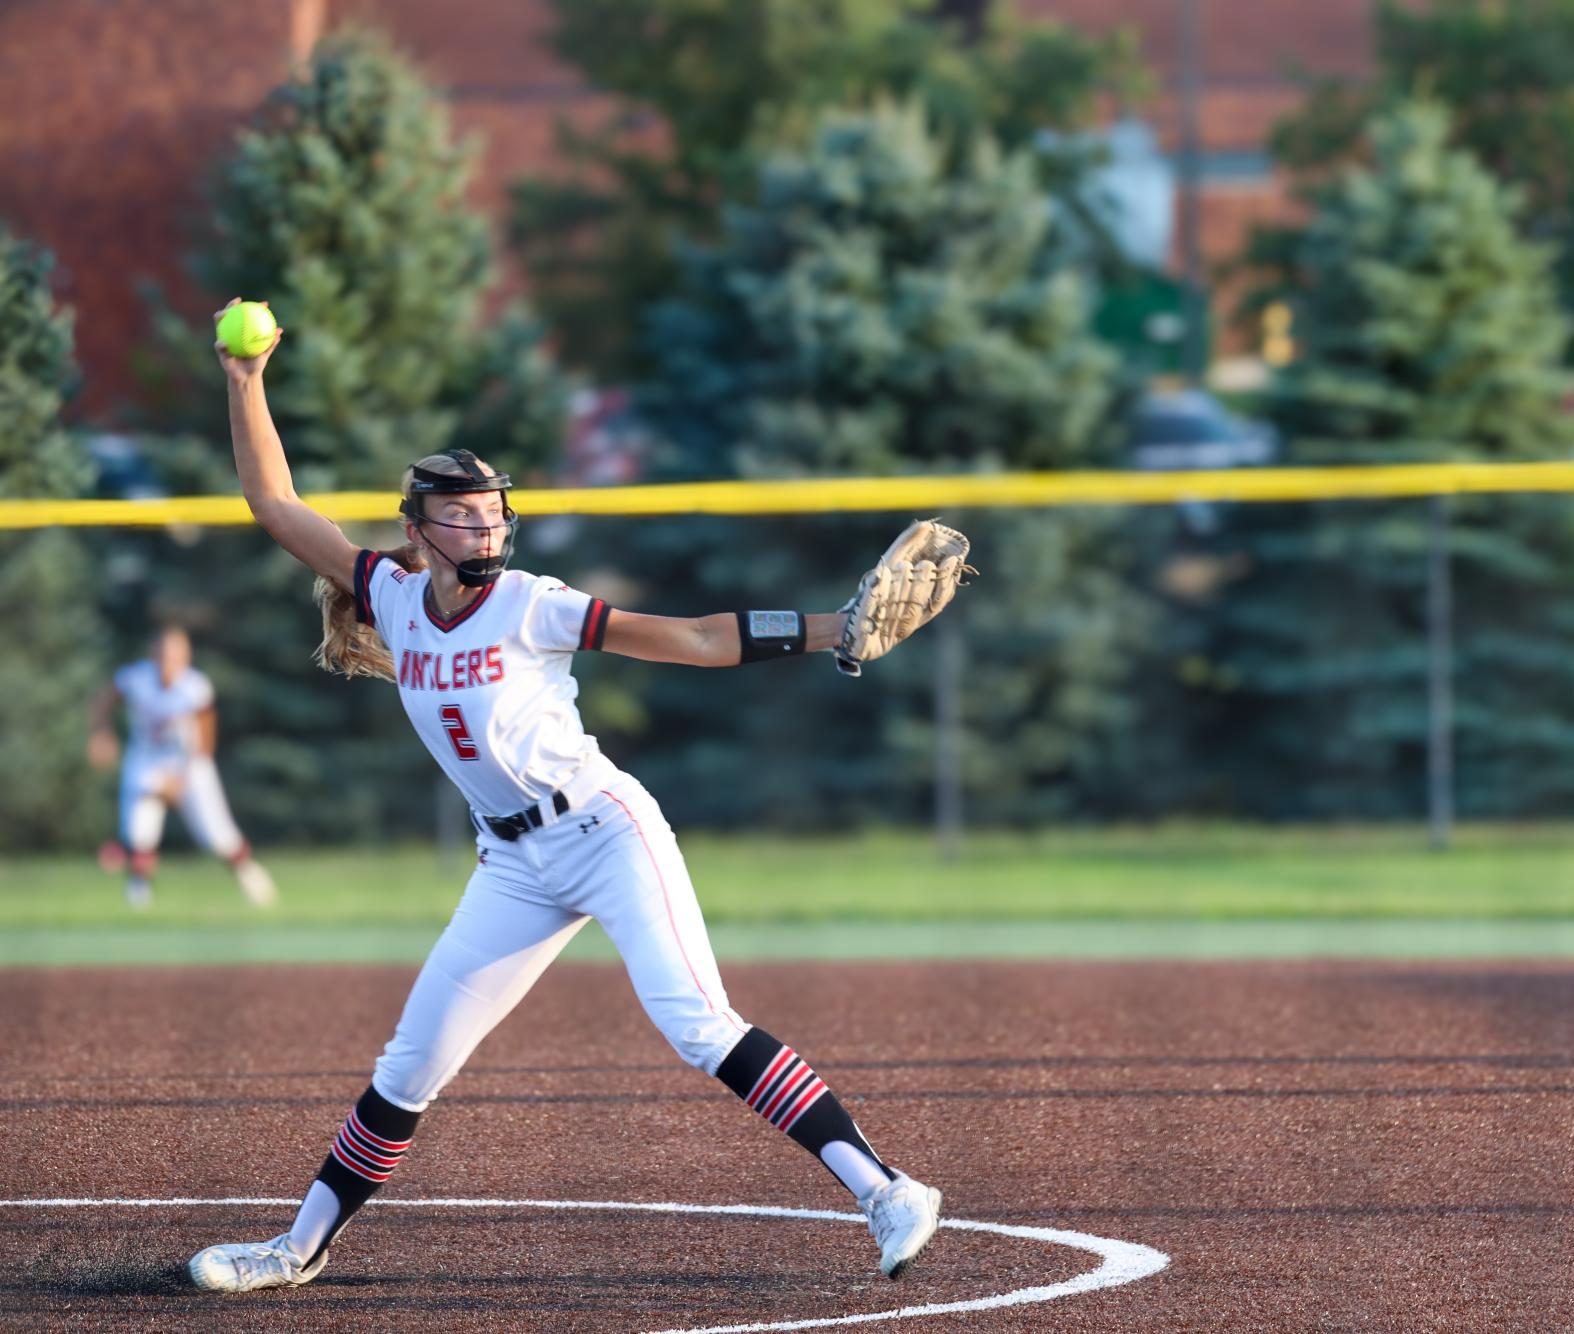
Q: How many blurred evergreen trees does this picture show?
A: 4